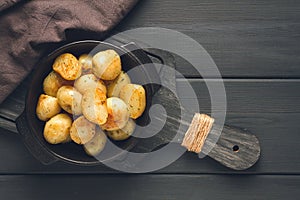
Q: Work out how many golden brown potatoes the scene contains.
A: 15